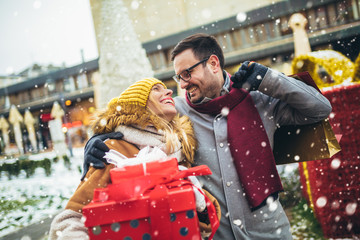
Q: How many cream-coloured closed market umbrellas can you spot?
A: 4